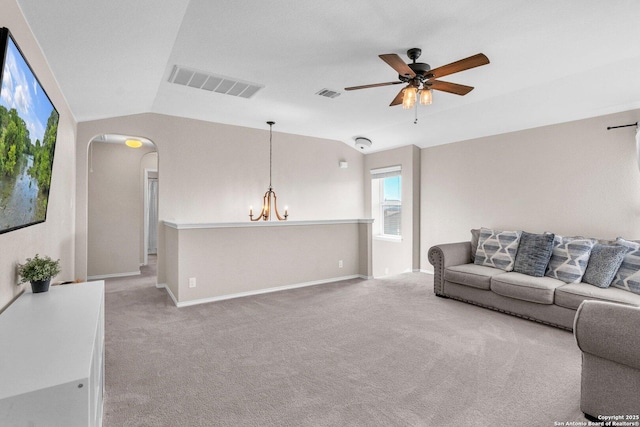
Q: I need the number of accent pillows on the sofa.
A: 5